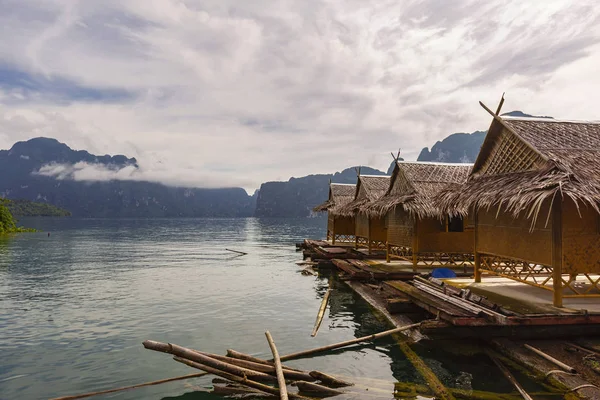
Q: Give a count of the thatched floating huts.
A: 4